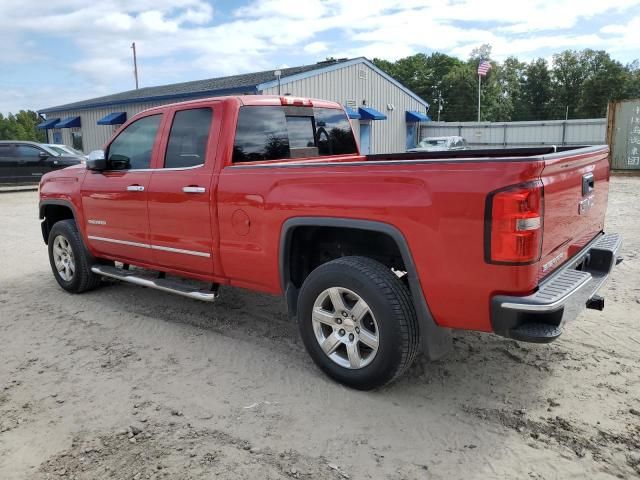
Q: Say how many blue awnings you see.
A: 6